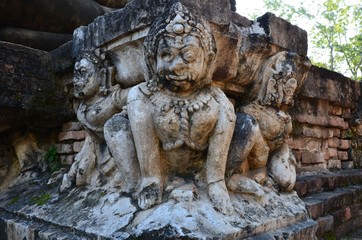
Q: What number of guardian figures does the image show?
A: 3